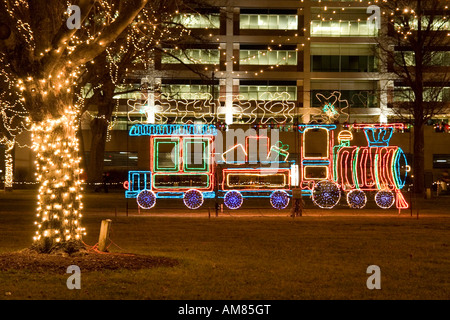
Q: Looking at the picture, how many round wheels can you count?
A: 7